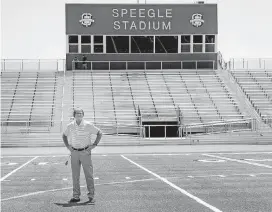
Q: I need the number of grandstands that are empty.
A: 3